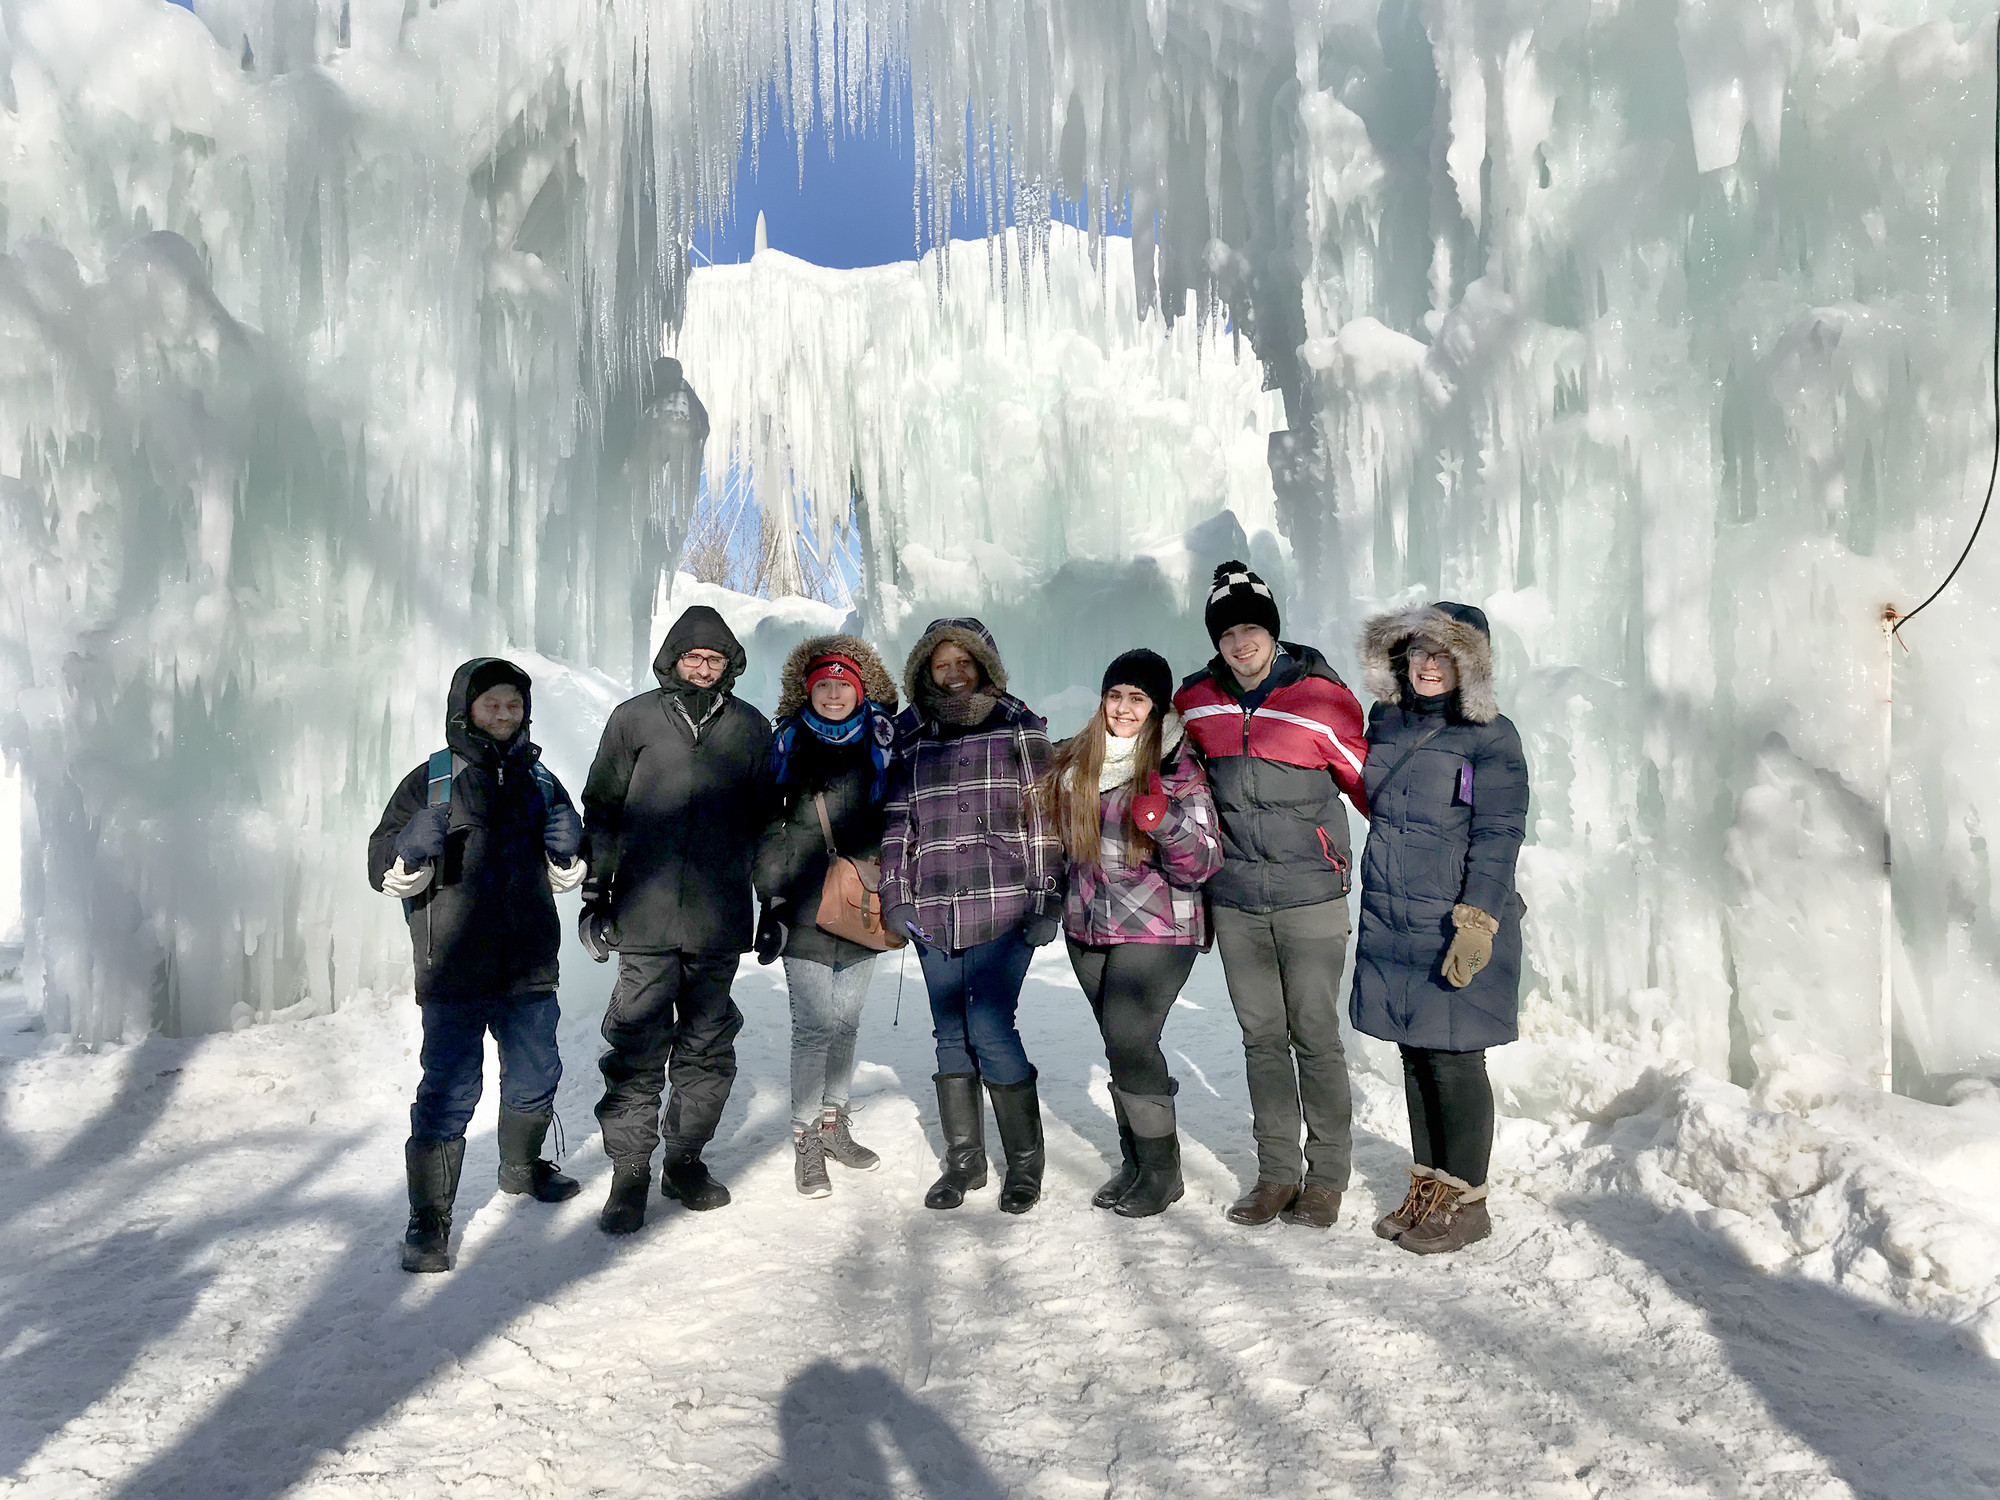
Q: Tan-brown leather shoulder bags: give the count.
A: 1